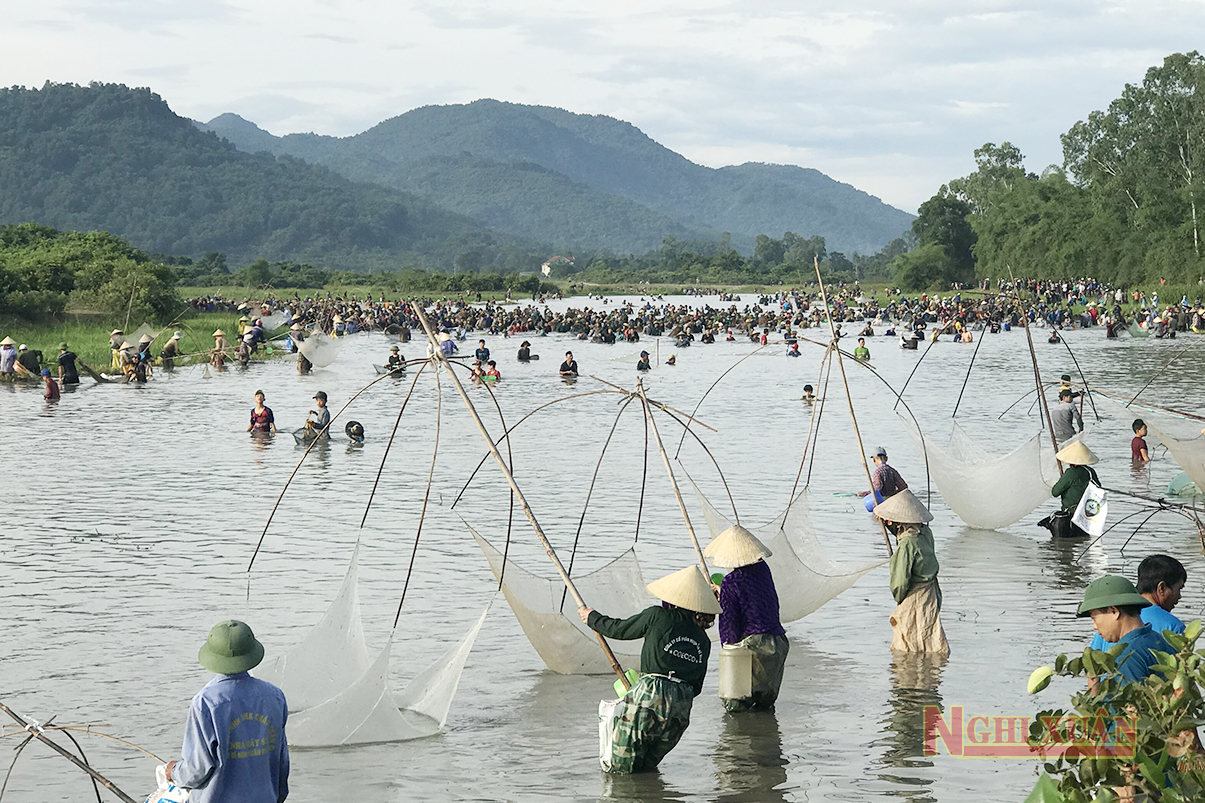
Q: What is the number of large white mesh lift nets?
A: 5